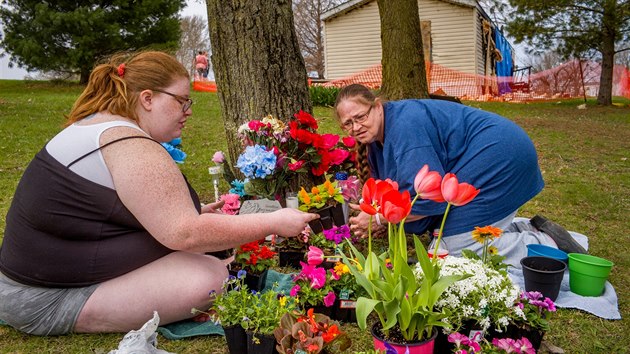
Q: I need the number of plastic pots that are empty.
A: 3